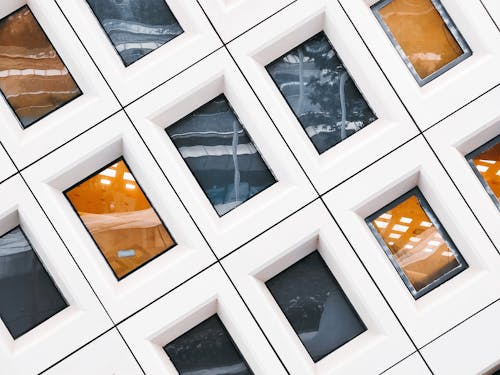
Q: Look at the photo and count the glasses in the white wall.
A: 11